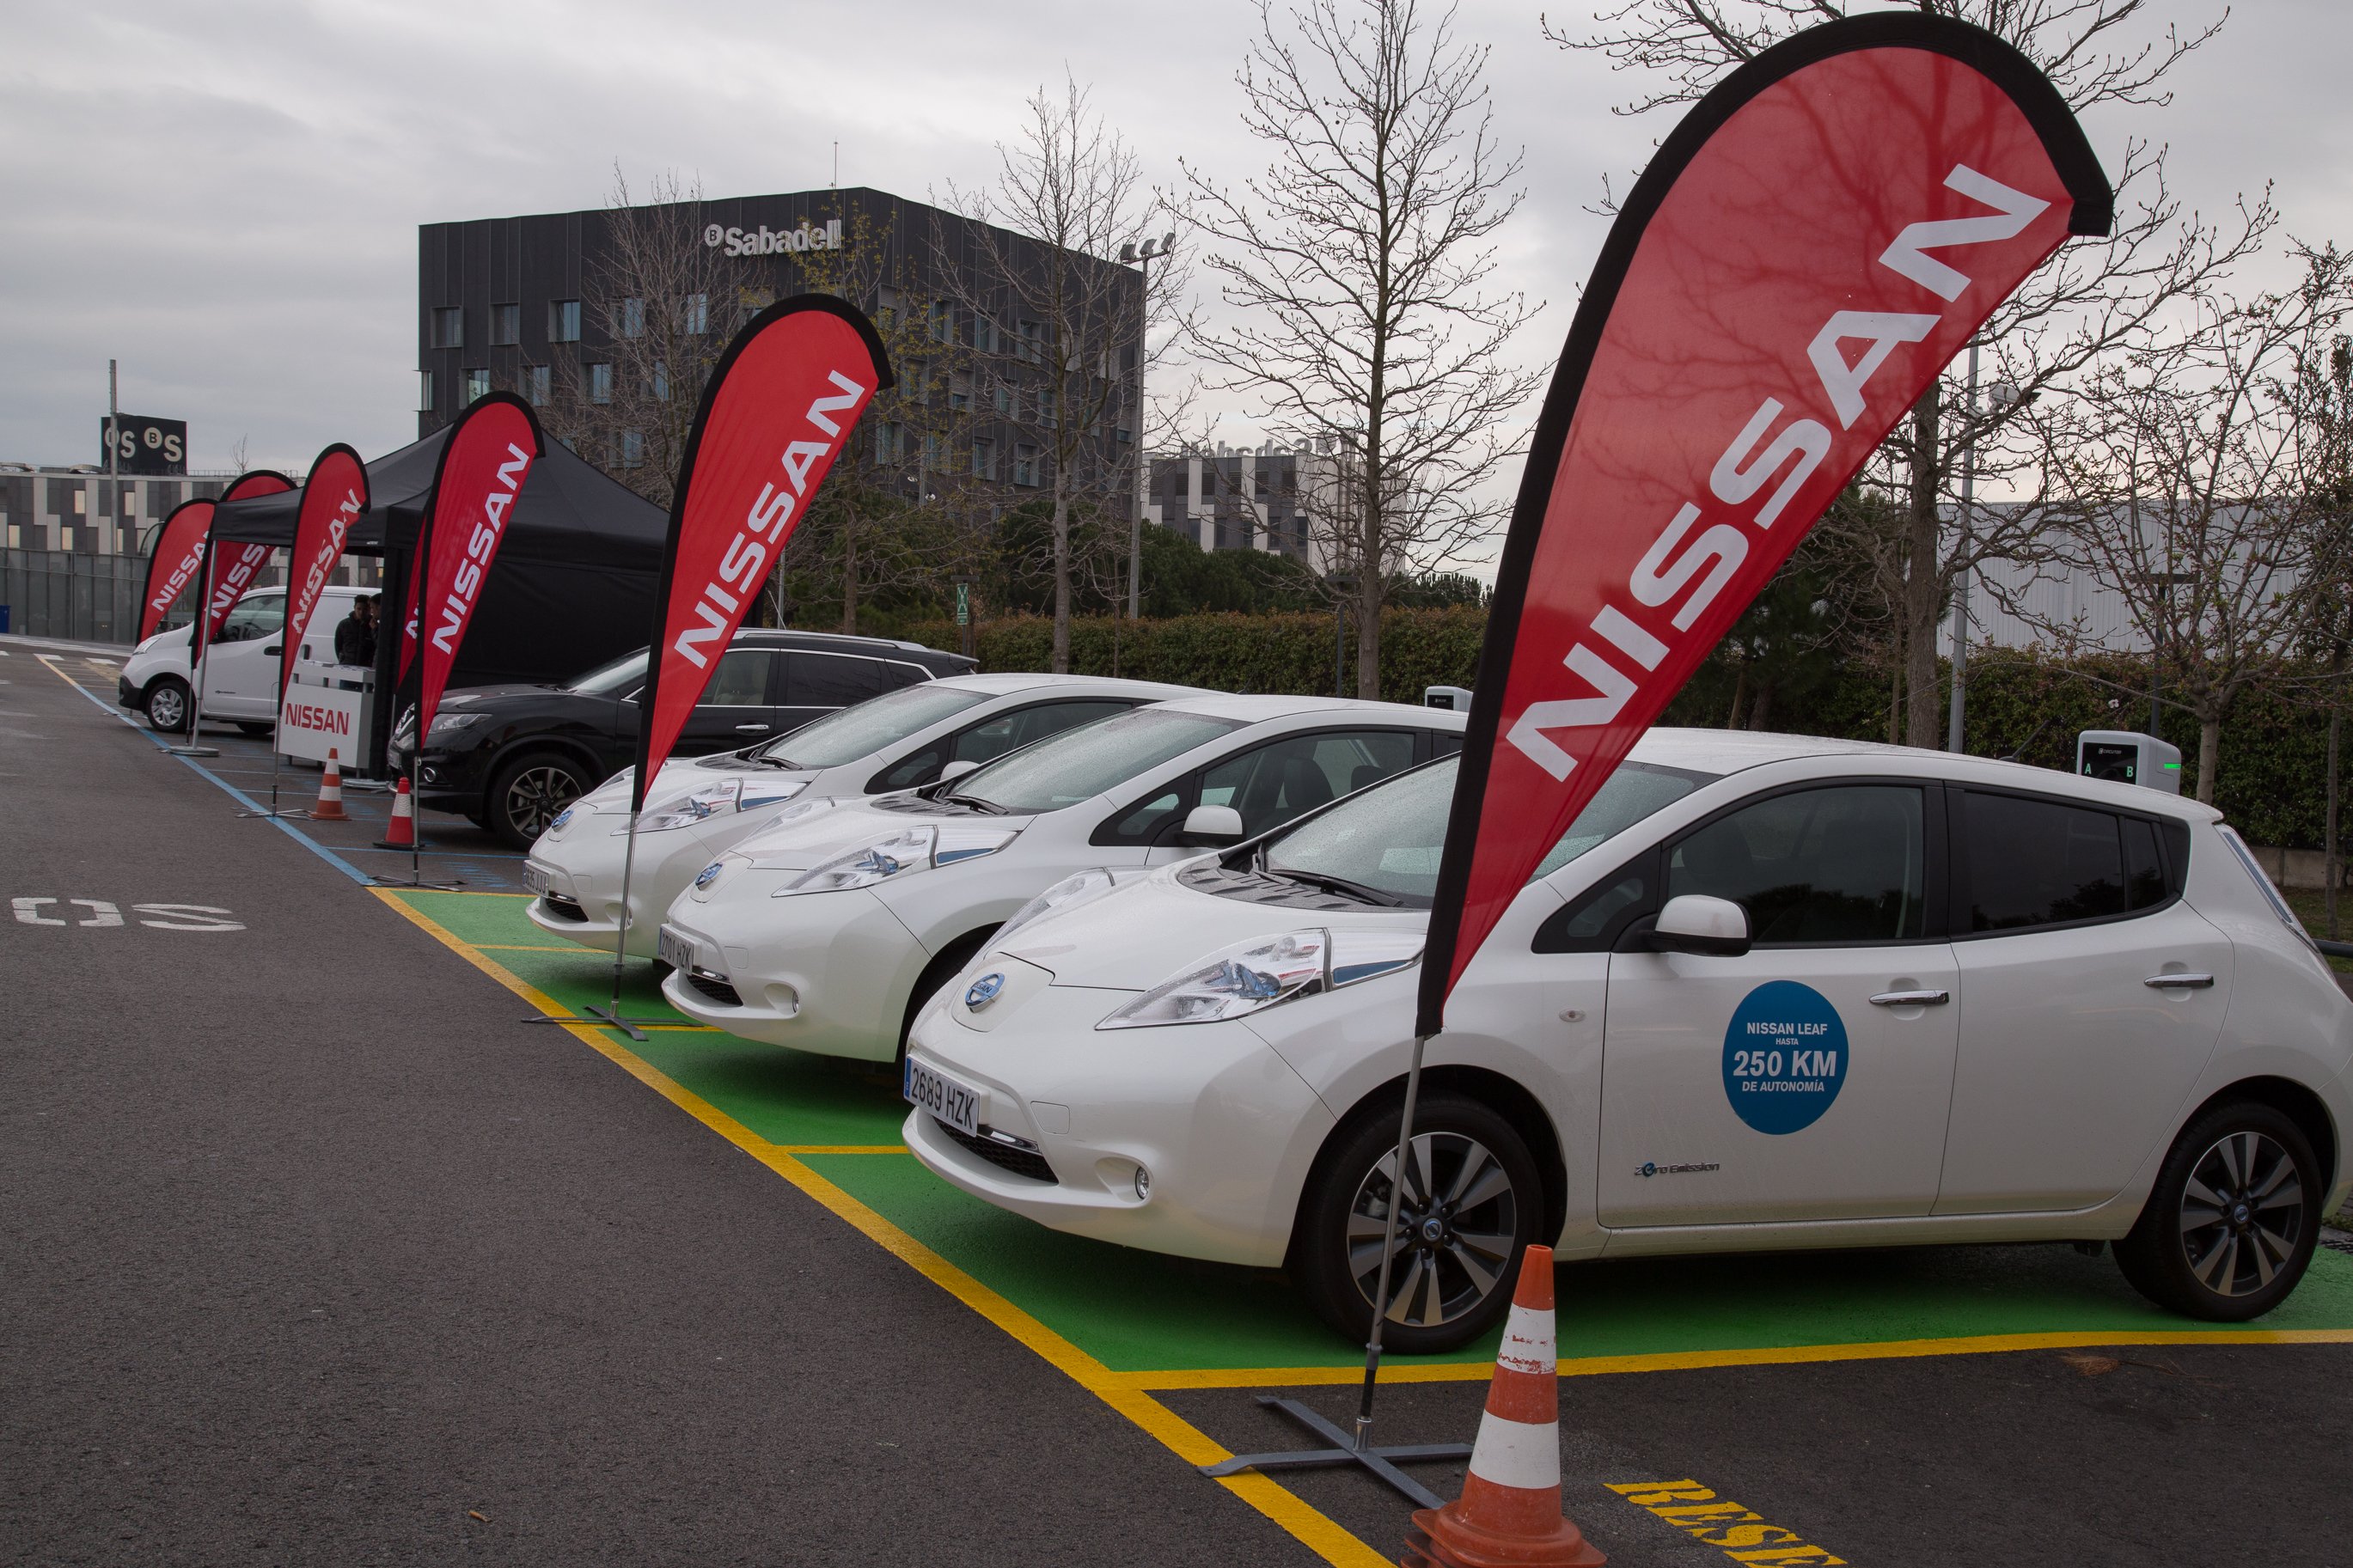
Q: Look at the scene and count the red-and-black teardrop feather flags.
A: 7